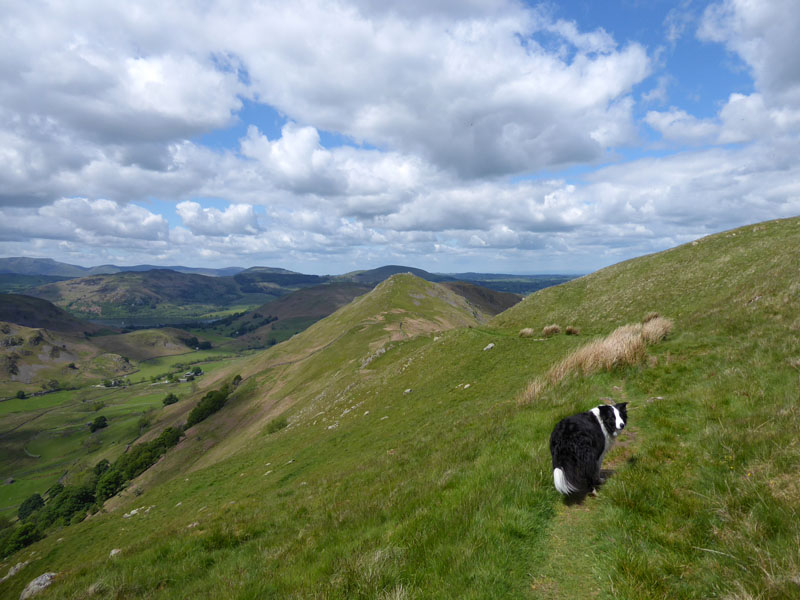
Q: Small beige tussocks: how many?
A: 3